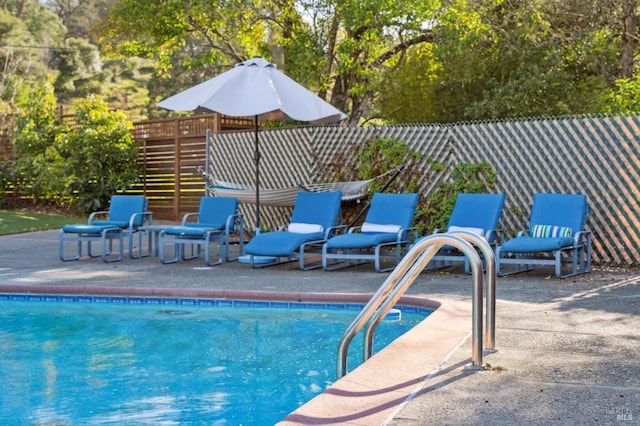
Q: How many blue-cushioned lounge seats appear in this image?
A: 6